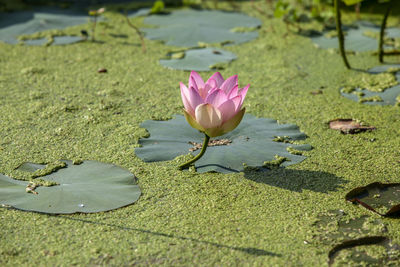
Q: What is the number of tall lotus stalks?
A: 2